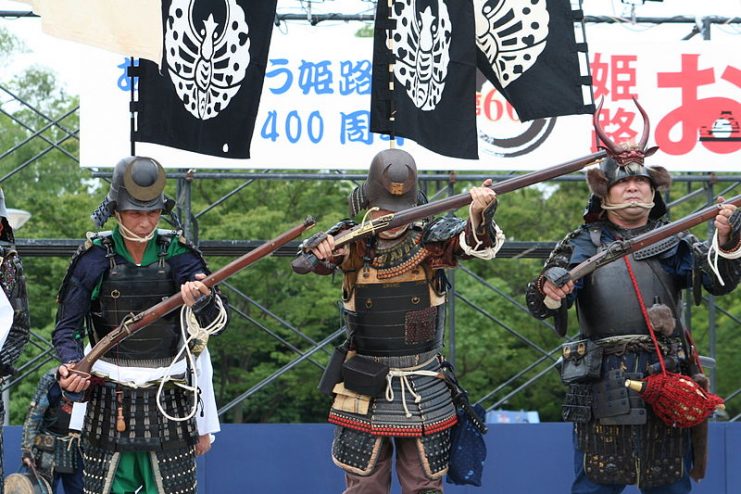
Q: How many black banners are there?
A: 3